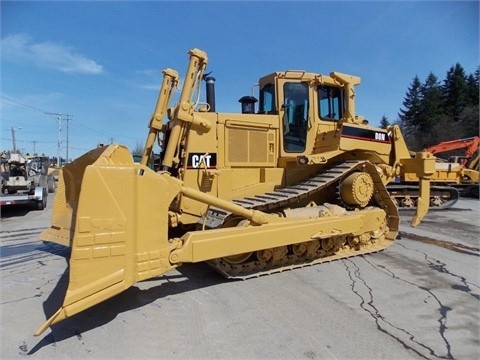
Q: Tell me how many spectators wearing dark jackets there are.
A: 0